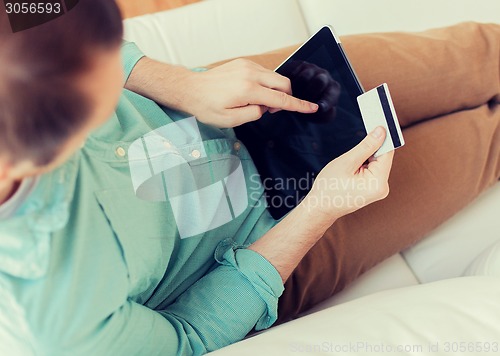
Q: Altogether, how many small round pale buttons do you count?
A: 4